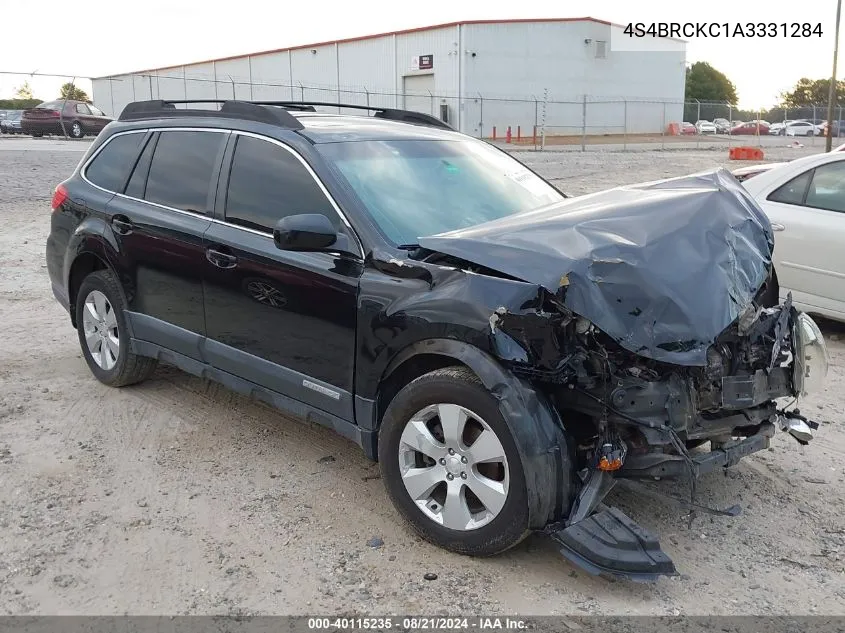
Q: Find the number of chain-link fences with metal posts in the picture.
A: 1